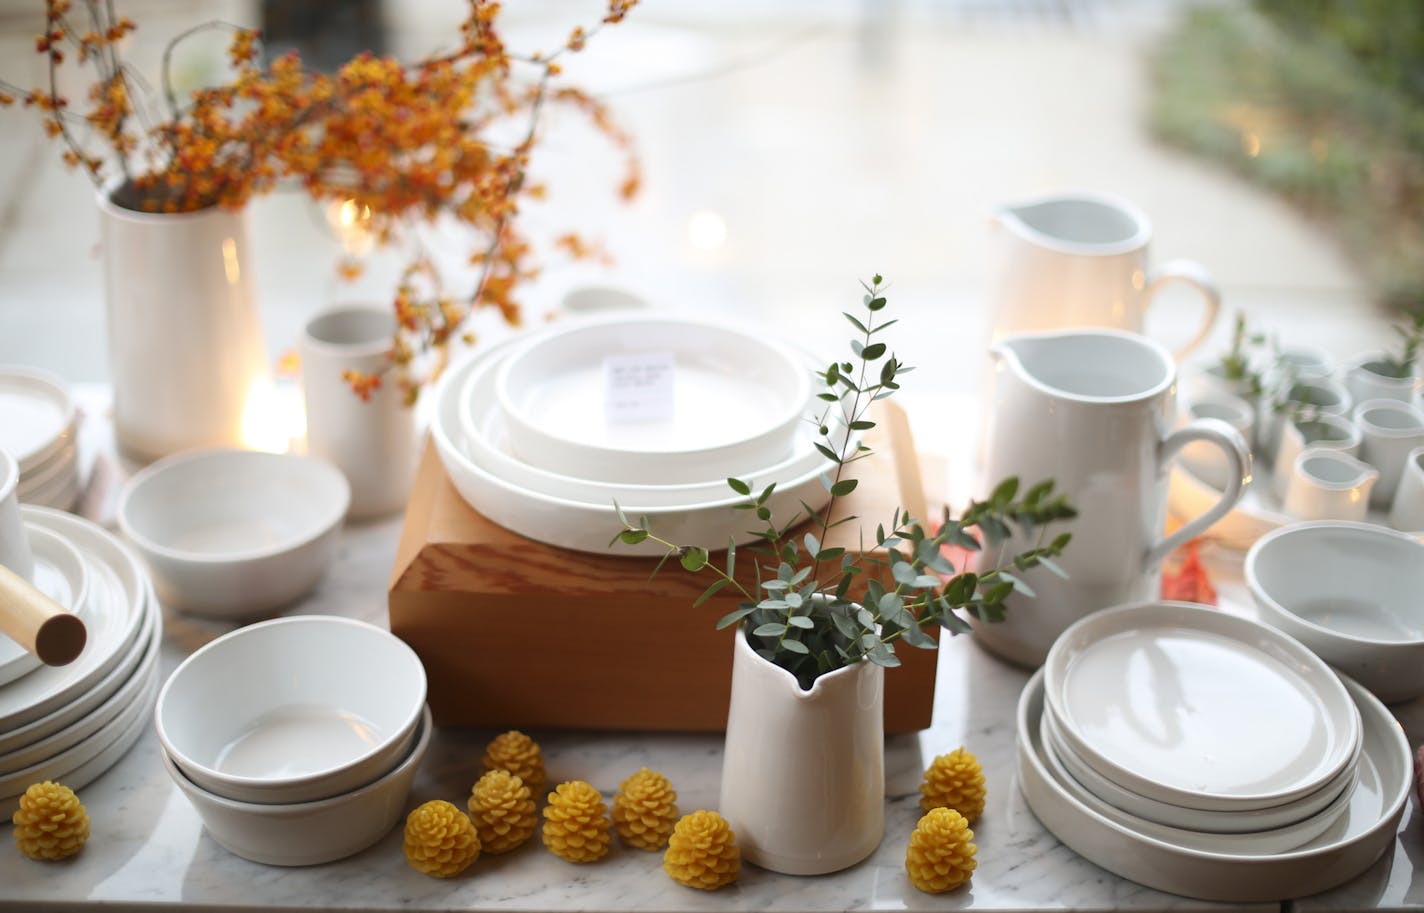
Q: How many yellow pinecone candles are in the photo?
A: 9